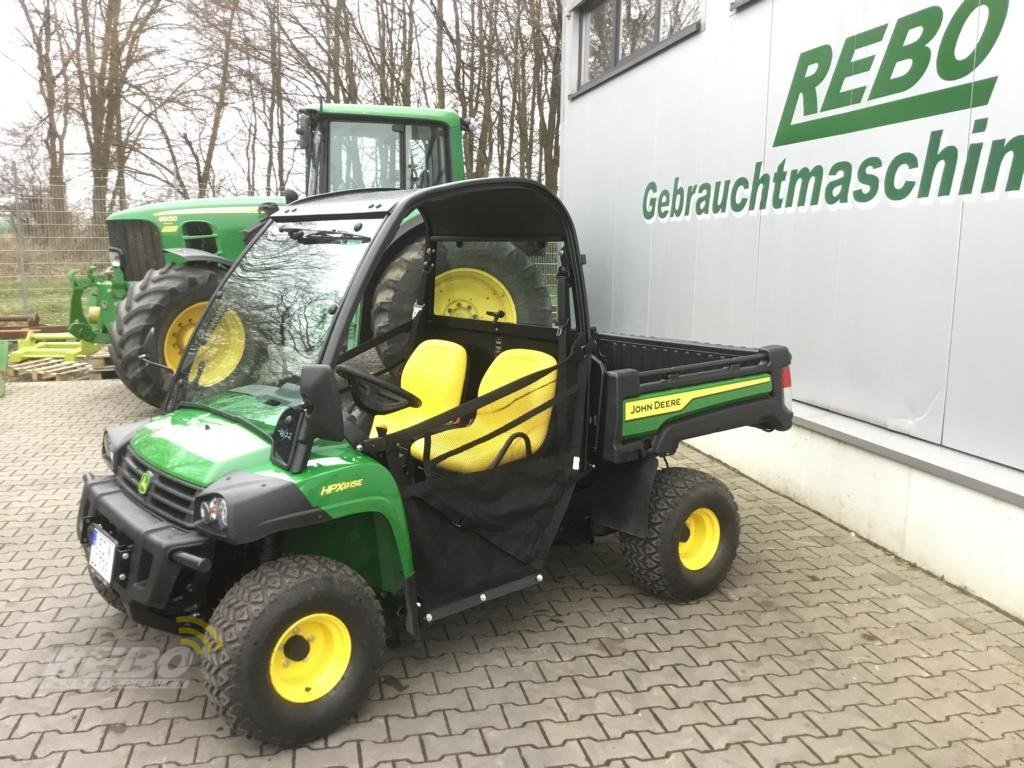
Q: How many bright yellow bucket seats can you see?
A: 2